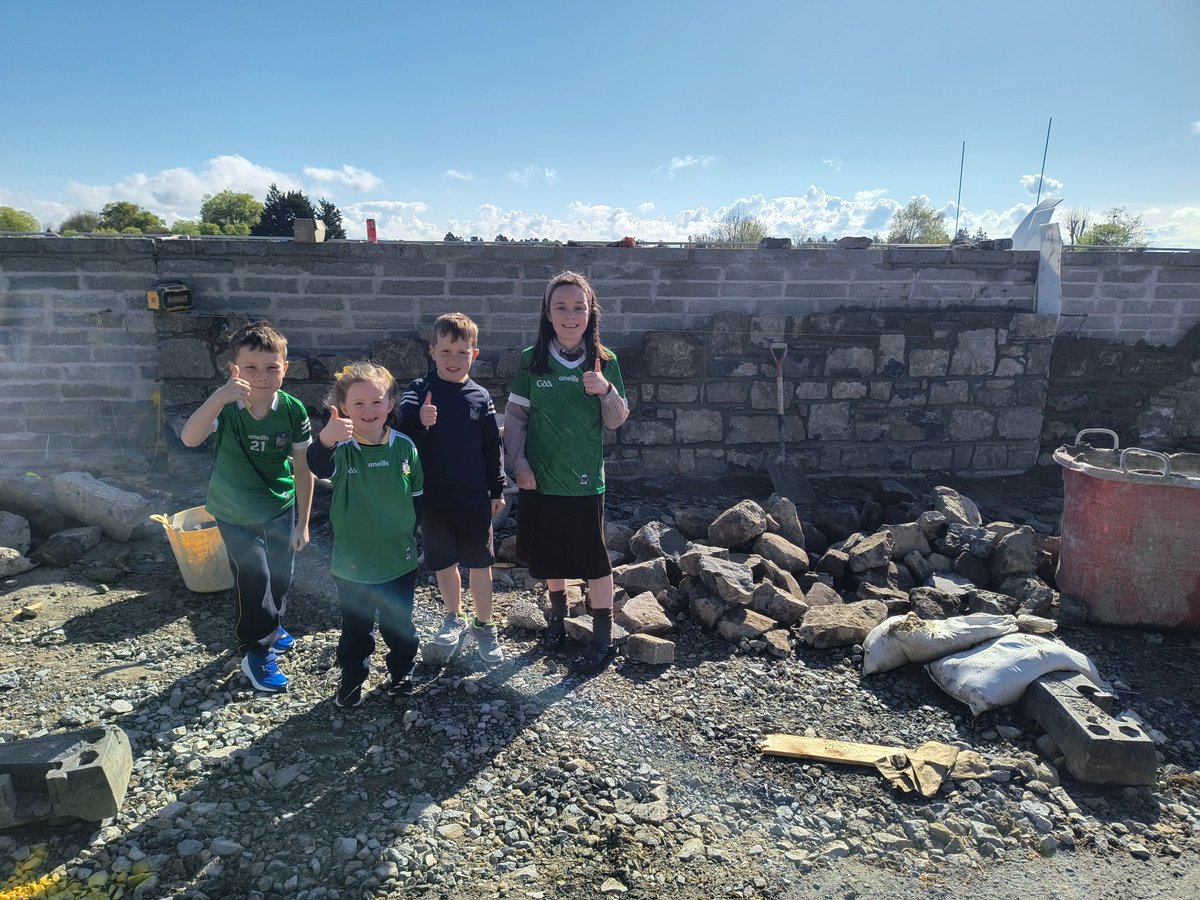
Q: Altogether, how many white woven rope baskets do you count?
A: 0